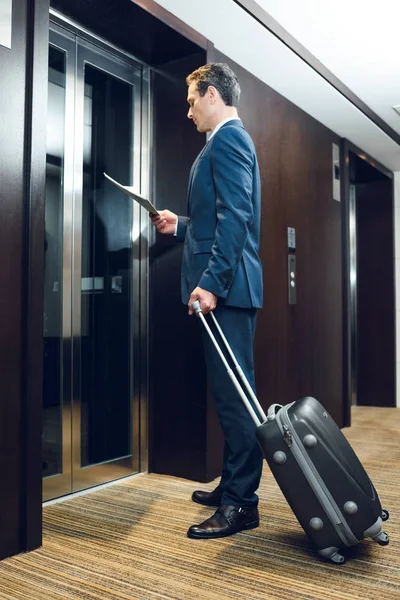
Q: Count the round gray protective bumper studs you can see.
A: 4